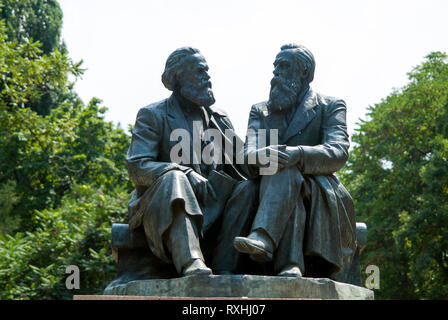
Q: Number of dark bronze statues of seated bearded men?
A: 2